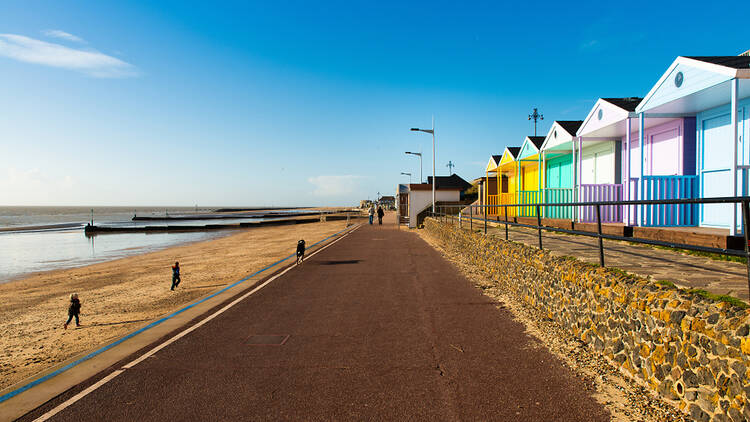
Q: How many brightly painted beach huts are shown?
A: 6